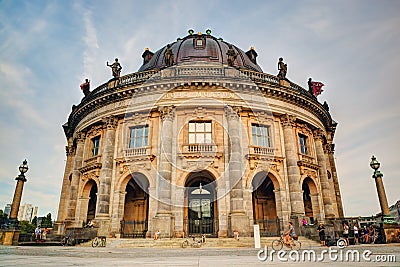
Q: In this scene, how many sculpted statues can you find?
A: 6